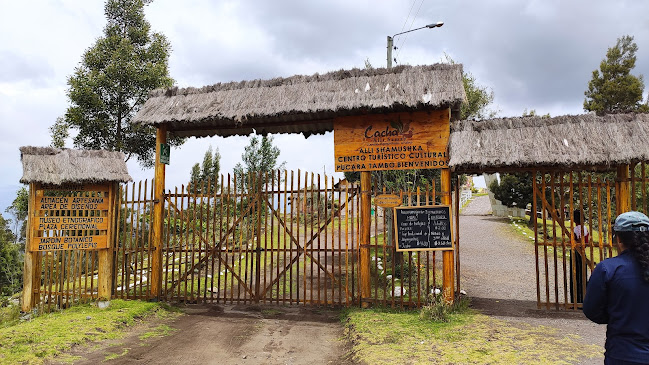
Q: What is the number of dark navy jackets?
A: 1